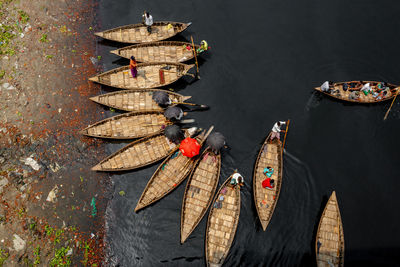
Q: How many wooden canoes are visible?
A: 12